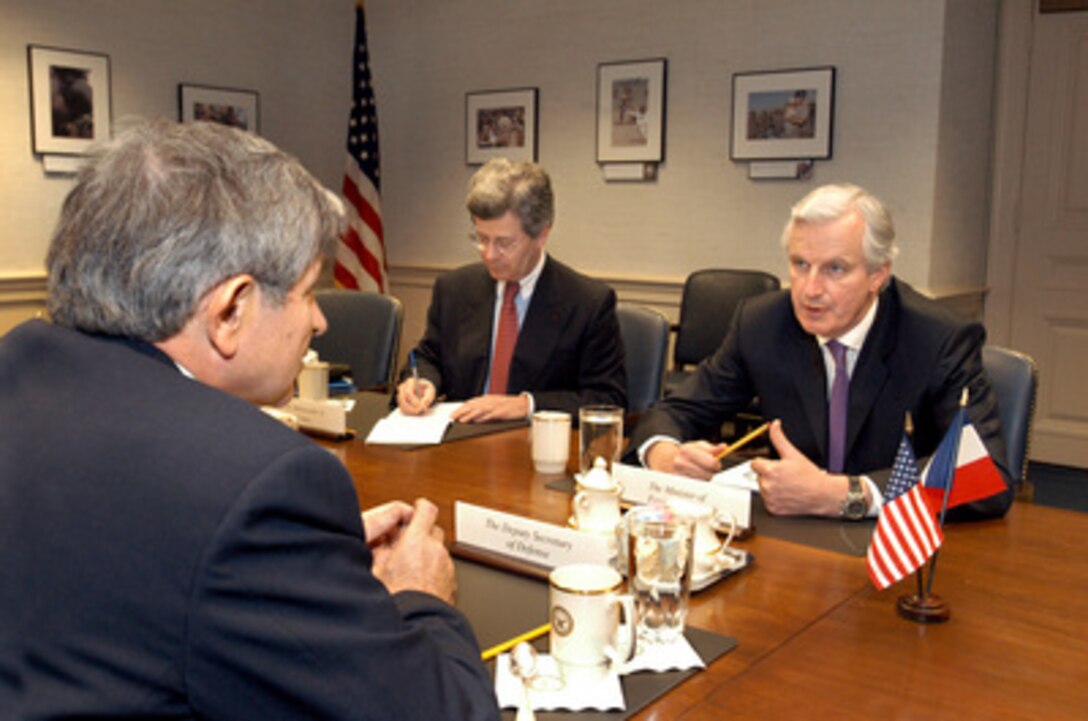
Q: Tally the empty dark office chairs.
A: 2